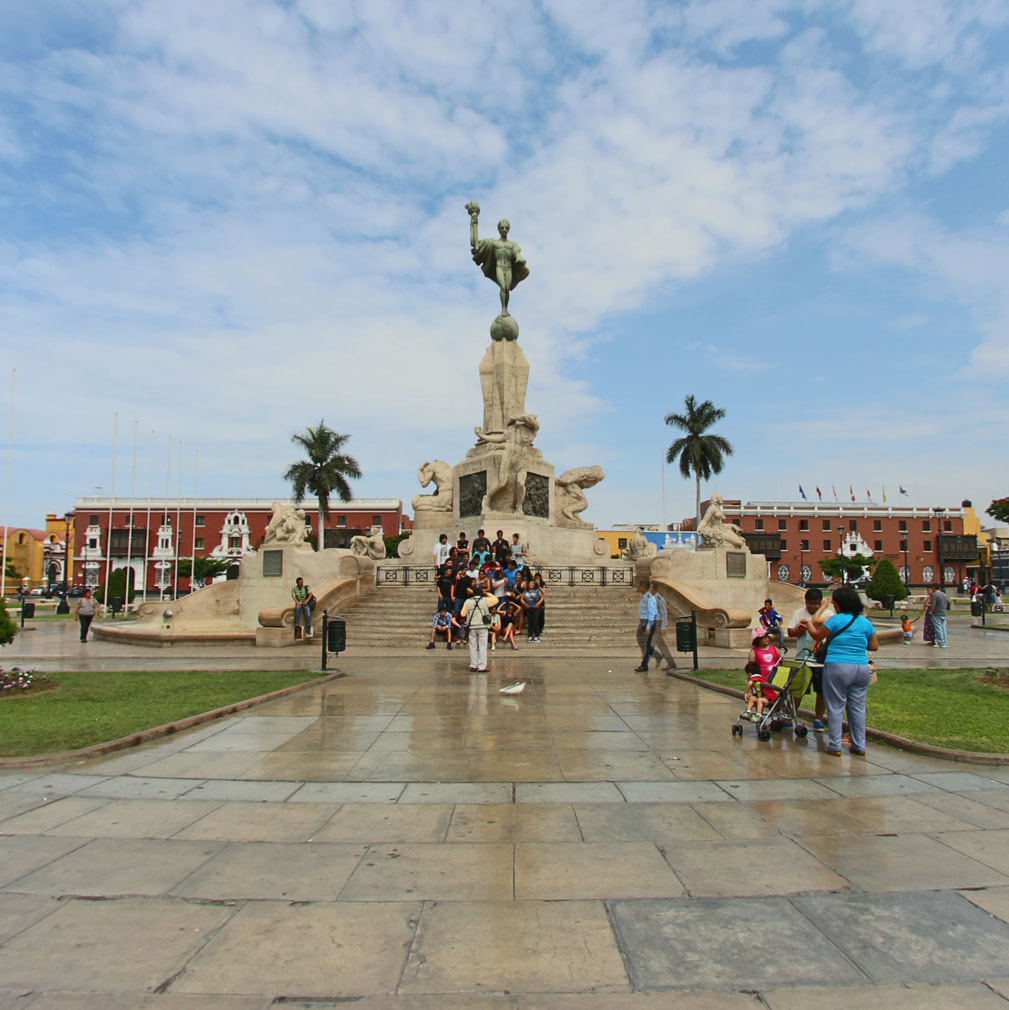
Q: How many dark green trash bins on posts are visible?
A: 6